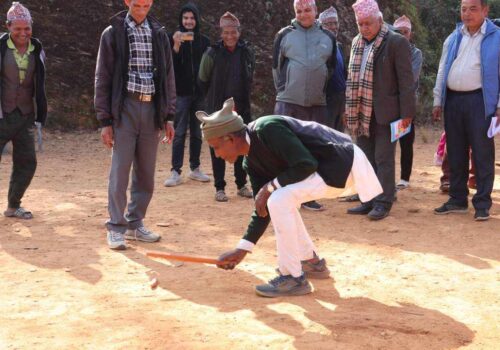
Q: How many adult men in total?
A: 10